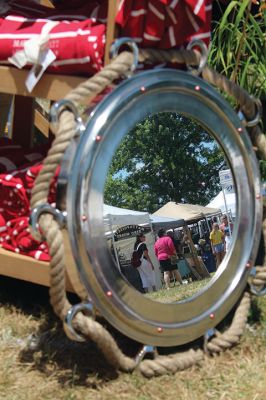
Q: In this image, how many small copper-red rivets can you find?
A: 10